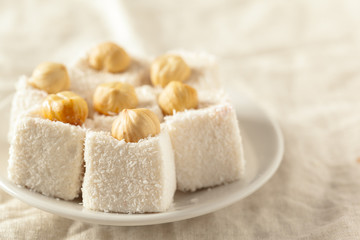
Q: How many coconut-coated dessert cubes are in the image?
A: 7